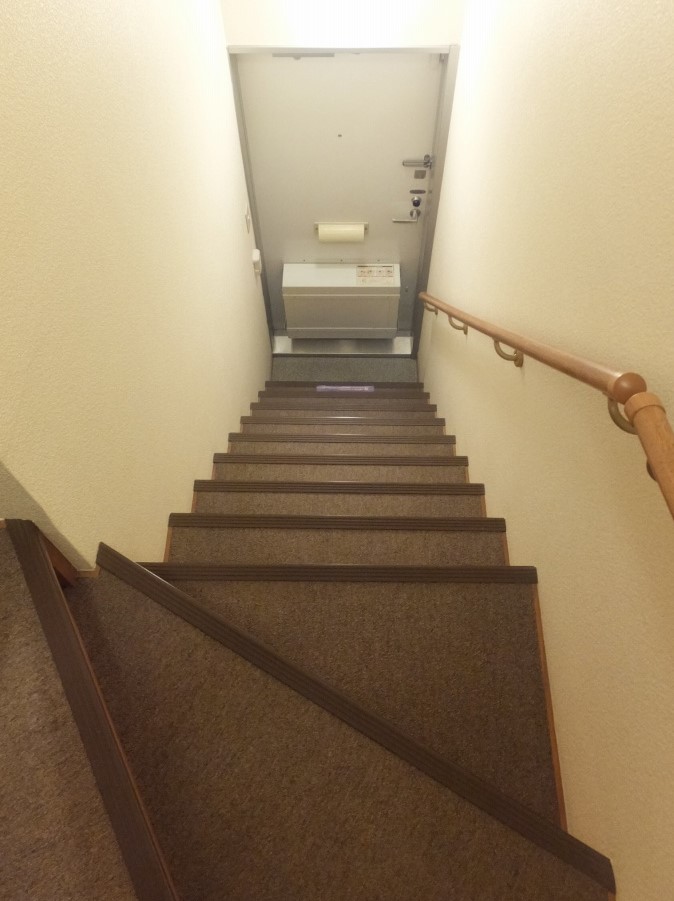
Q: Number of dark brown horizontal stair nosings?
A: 9